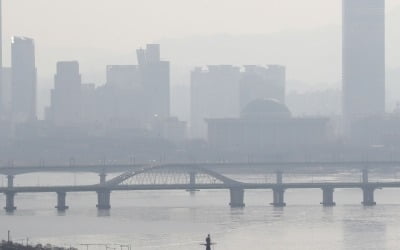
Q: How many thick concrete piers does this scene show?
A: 7